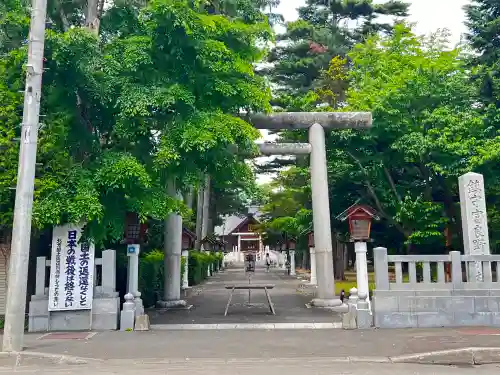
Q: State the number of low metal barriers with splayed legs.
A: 1